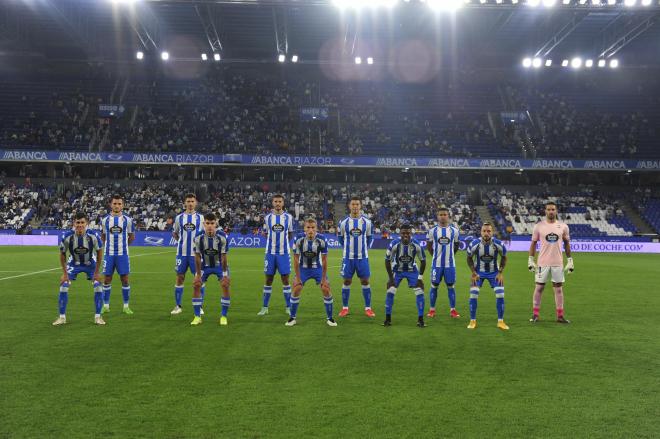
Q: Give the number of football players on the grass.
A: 11